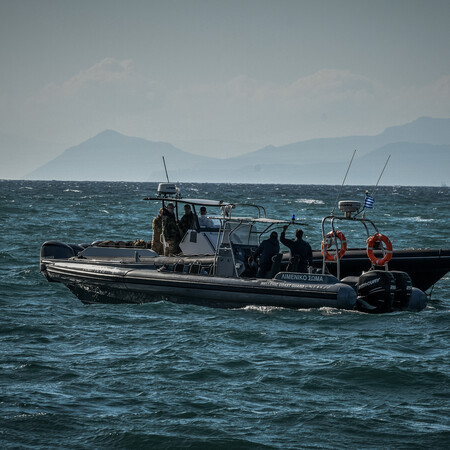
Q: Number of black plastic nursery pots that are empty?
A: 0